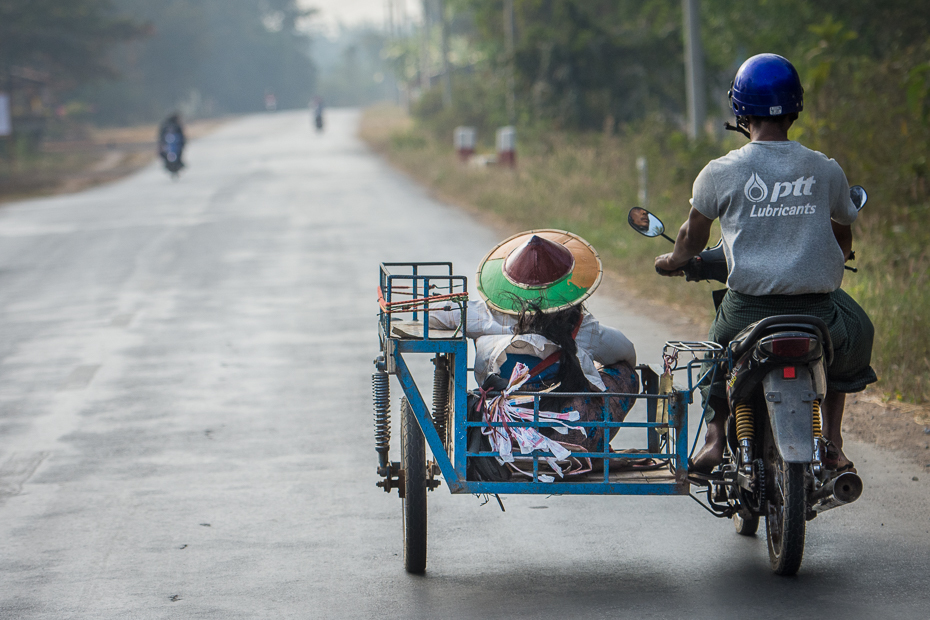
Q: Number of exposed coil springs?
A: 4